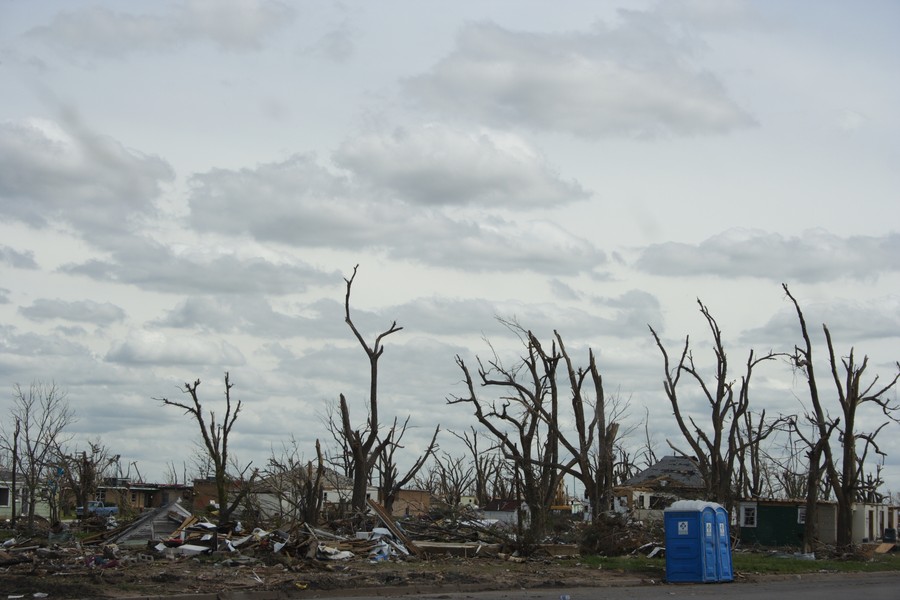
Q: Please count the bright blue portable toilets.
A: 2